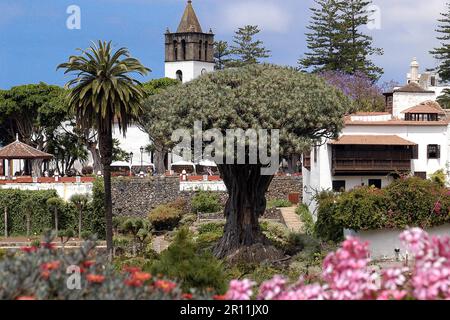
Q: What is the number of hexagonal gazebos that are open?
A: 1